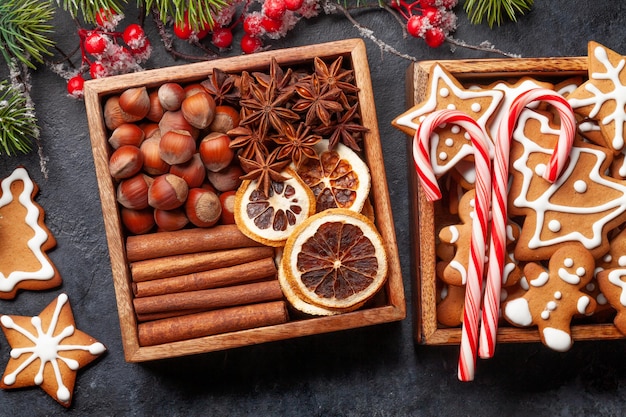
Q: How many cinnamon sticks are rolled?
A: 5